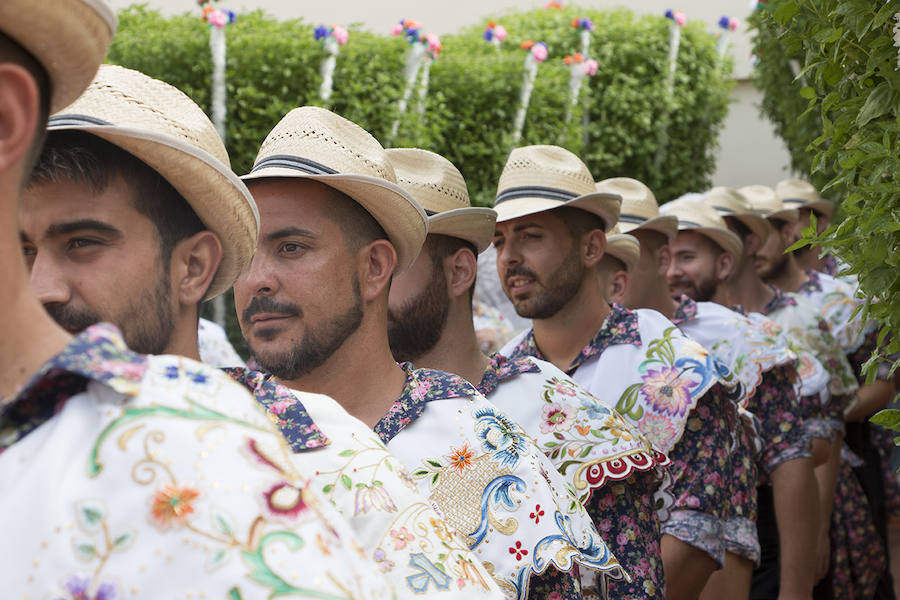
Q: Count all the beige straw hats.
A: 11